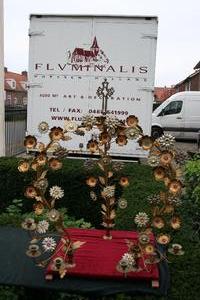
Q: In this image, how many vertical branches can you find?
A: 3